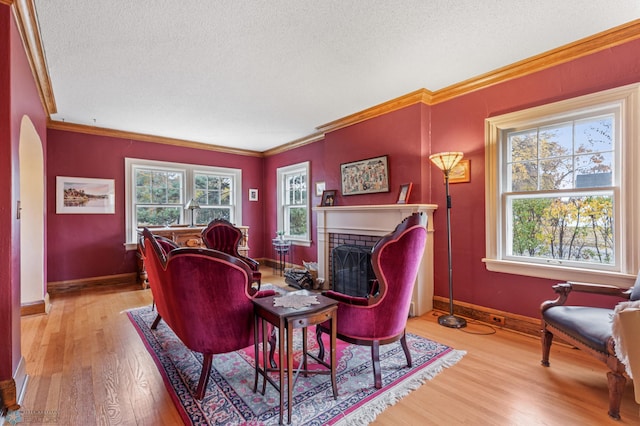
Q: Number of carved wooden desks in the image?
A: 1